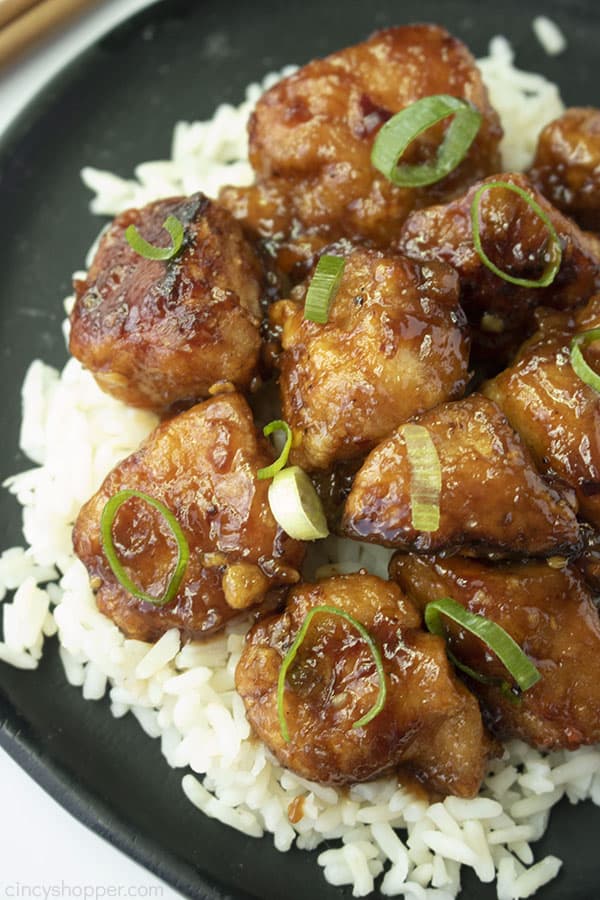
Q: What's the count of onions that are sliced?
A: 11